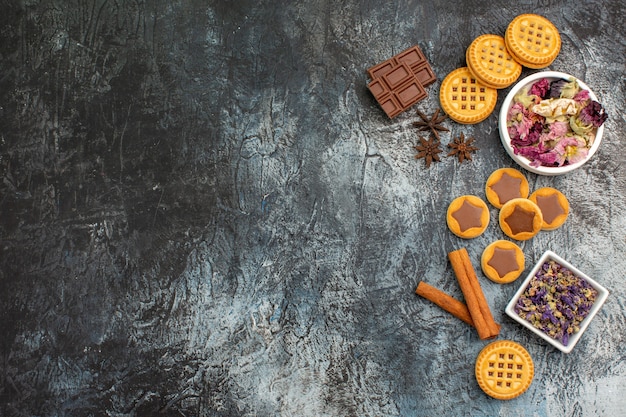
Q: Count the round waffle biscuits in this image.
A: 4